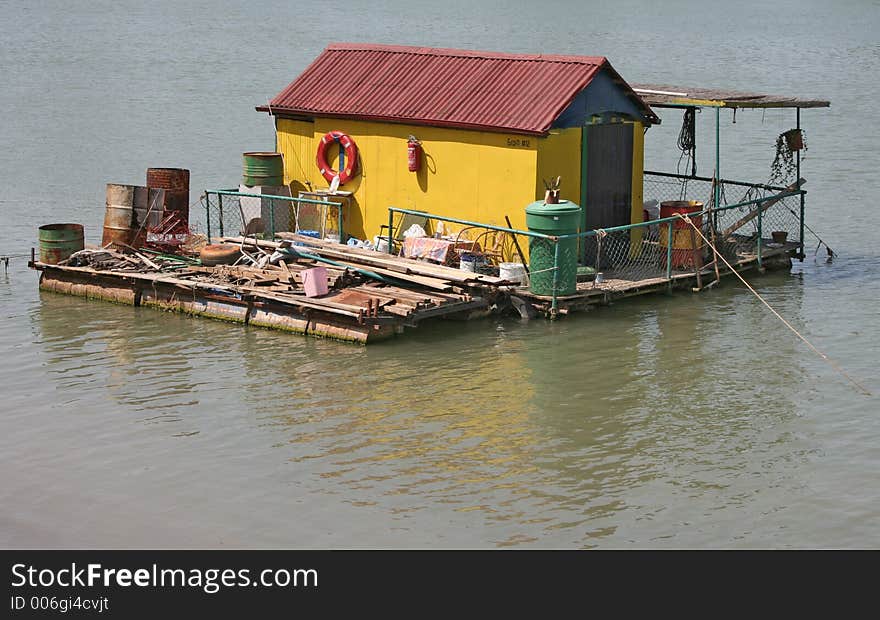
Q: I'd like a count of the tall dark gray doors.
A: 1